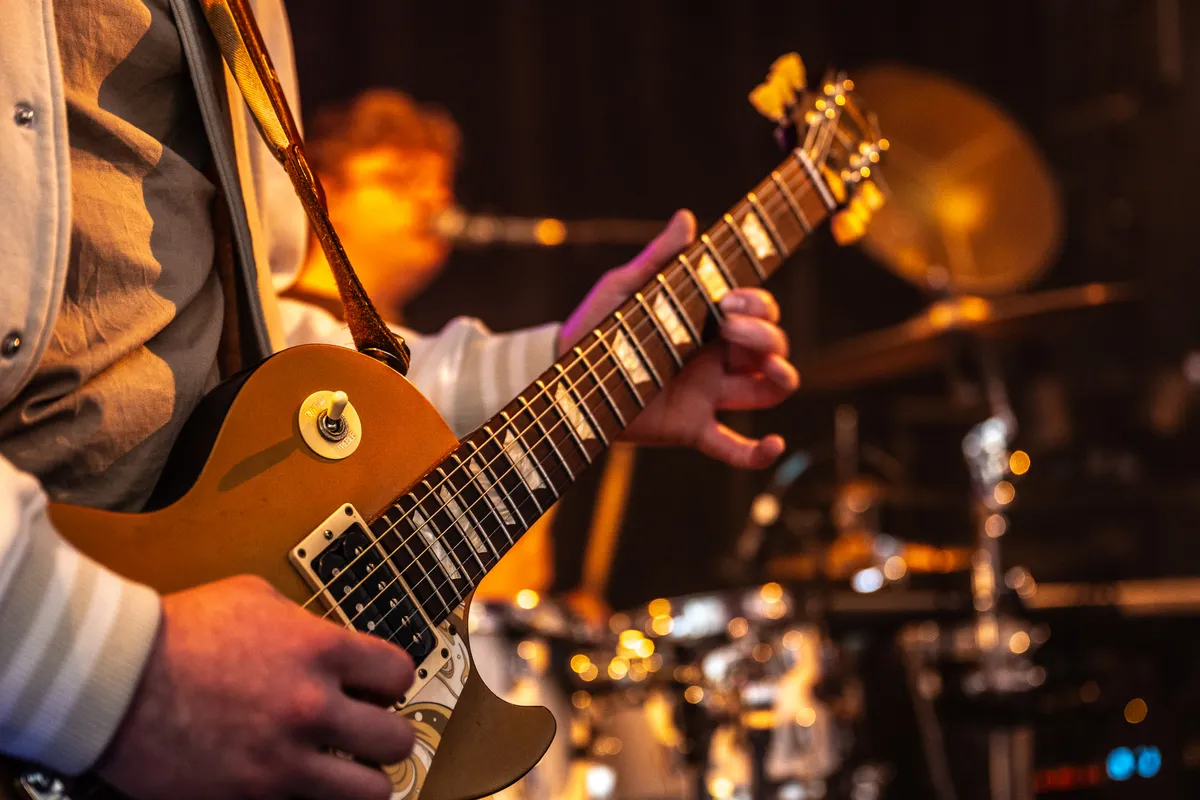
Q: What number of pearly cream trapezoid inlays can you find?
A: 9